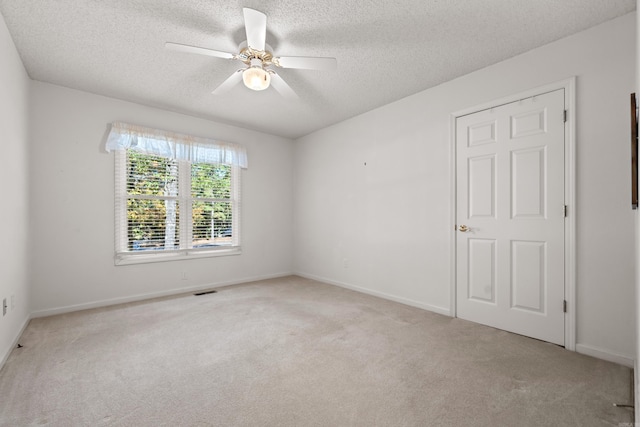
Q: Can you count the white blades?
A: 5